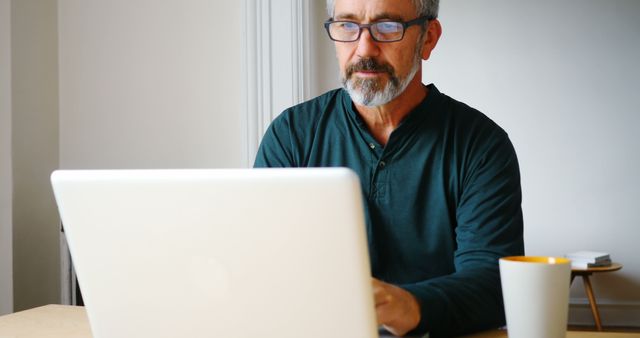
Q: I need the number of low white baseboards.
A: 1